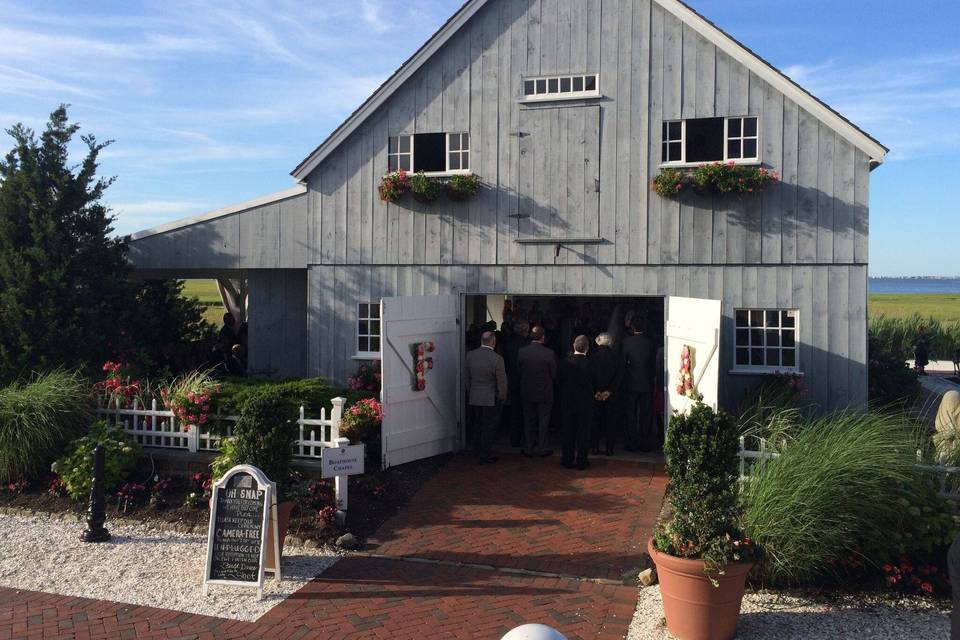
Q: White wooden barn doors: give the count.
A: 2